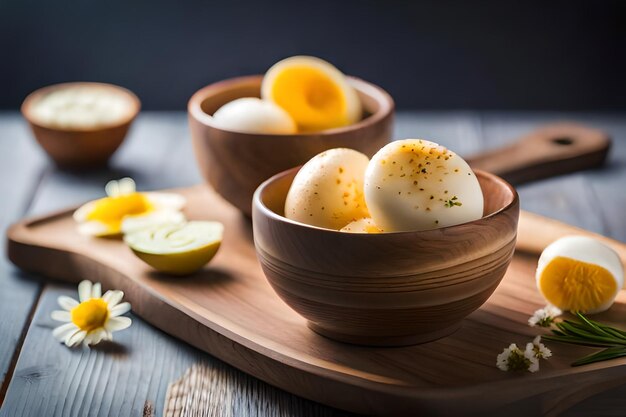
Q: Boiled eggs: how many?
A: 6